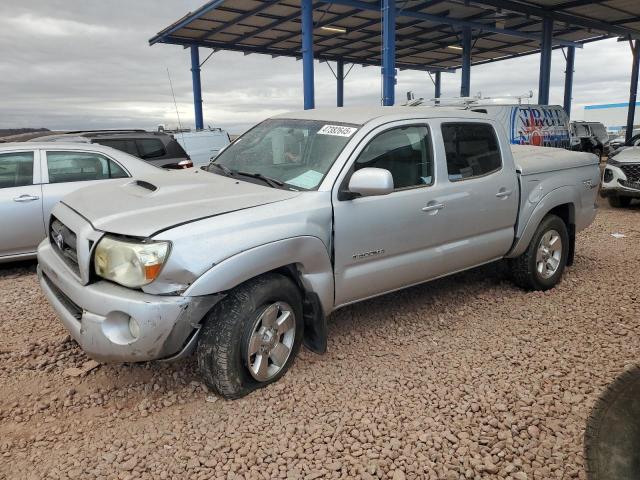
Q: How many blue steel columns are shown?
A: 9